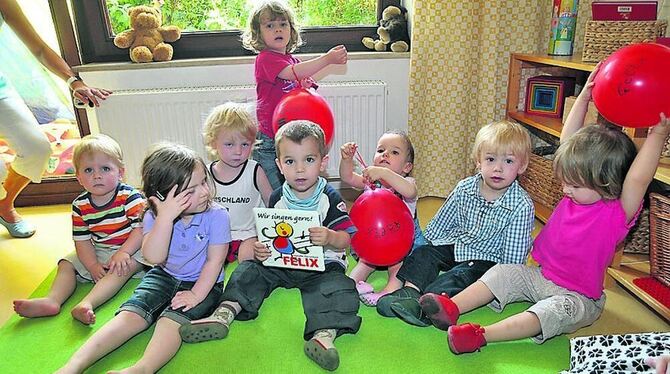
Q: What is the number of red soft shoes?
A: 2